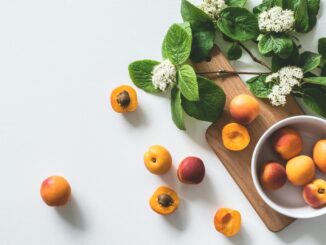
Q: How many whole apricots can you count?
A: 9